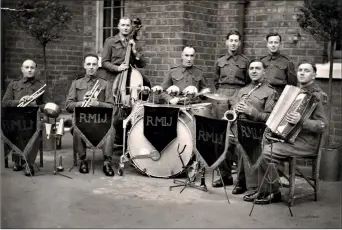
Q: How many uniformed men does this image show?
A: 8